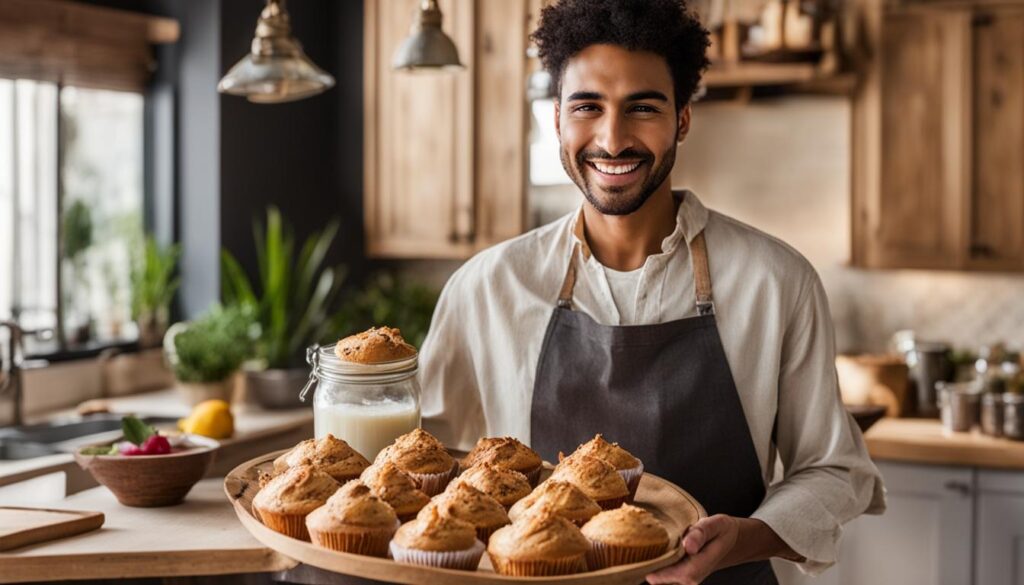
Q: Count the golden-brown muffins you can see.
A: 15